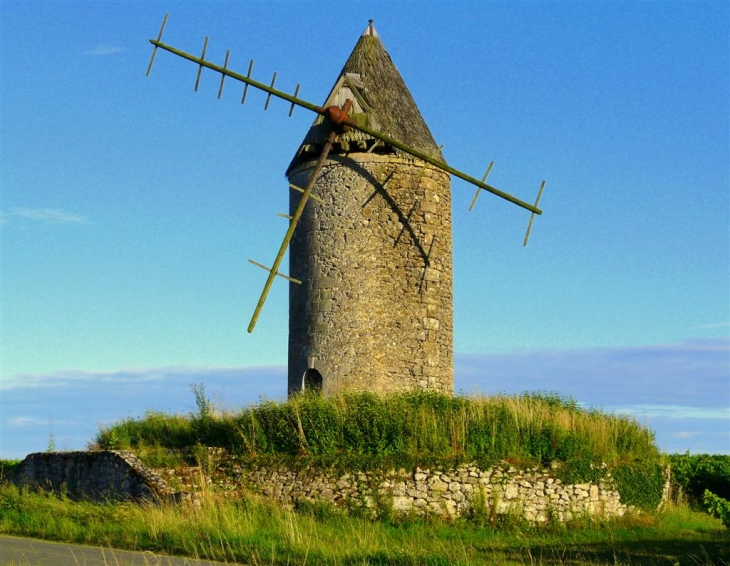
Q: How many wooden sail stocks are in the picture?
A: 3